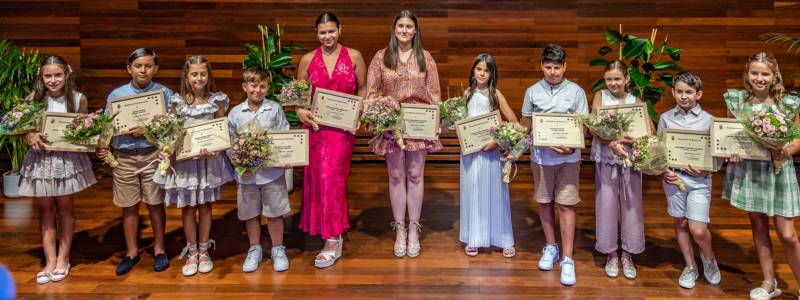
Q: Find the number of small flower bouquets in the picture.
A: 11